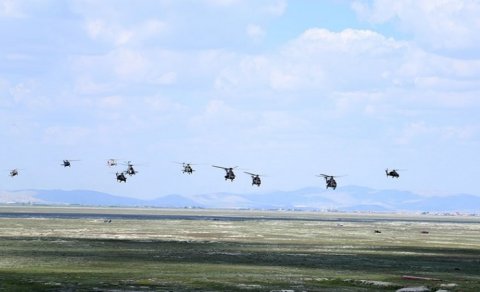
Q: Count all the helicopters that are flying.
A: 10